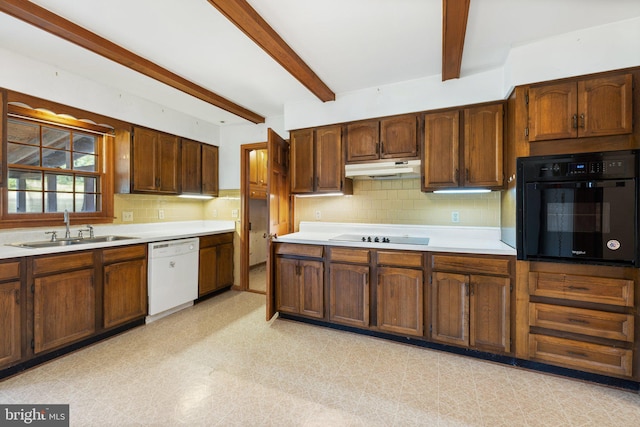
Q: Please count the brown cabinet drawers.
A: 11